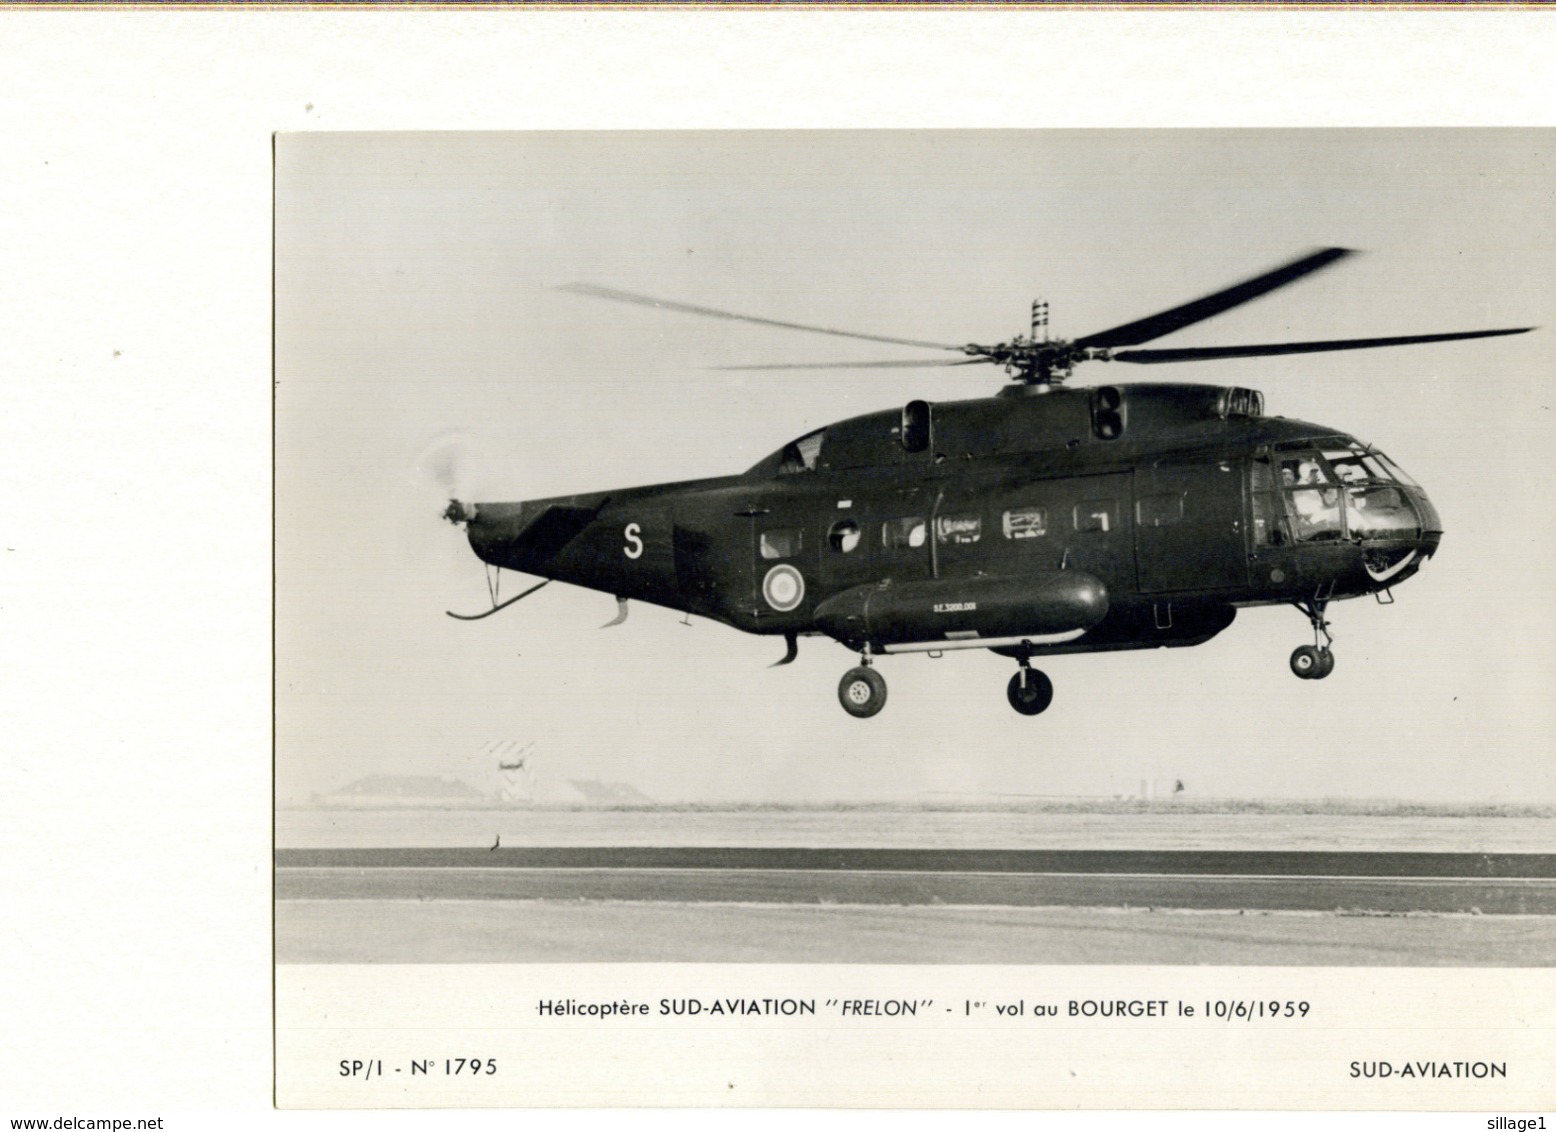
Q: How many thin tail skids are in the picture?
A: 1